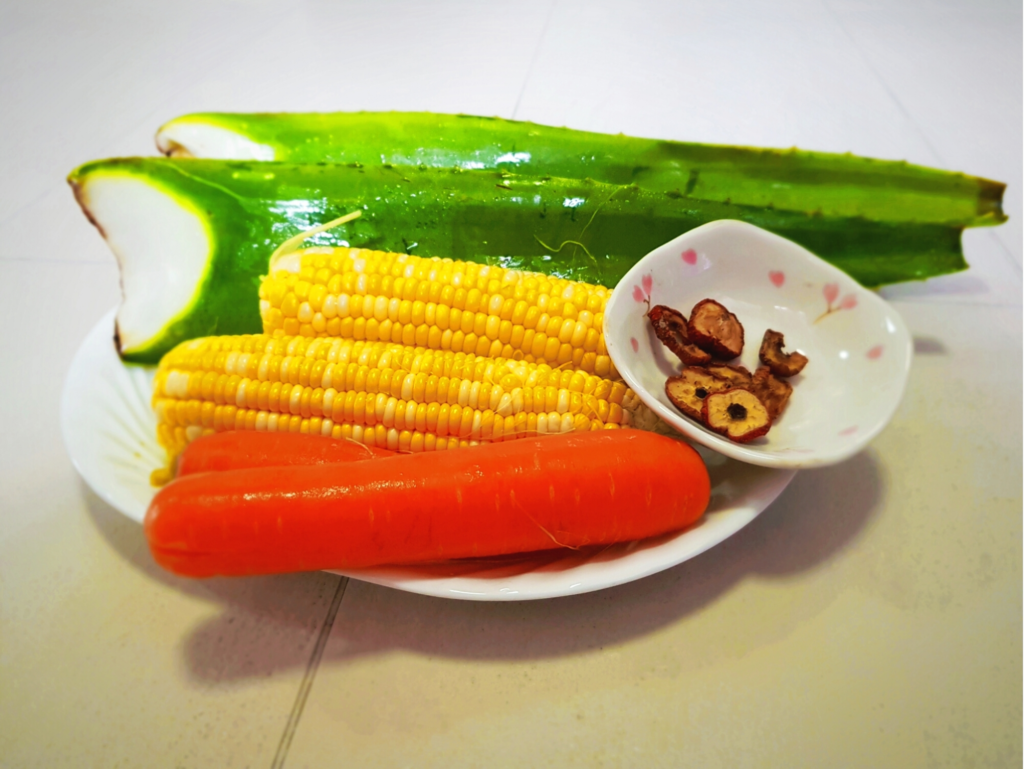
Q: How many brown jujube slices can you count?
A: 7